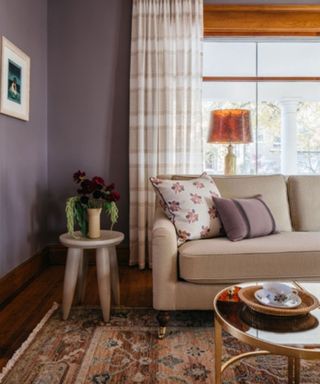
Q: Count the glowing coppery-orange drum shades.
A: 1